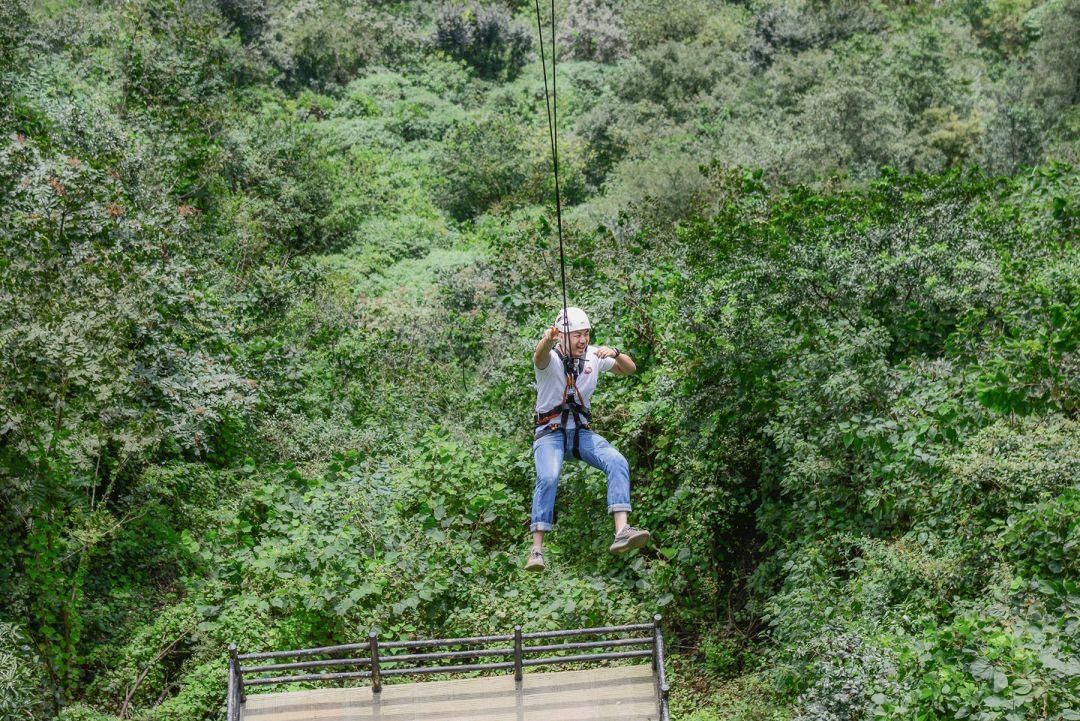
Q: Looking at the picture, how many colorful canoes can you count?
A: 0